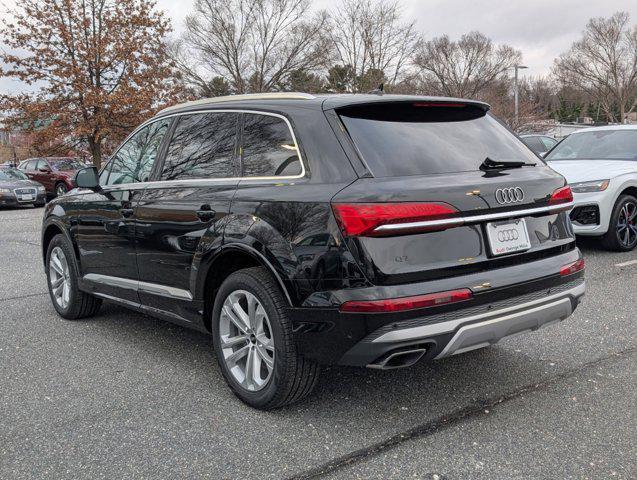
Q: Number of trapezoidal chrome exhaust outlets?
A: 1